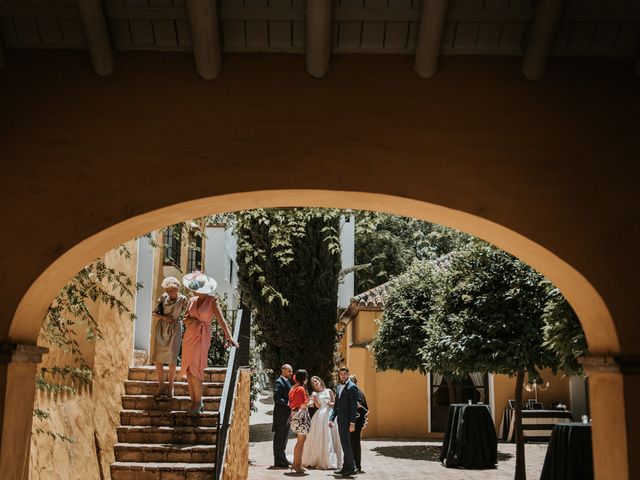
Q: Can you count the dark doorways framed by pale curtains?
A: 1